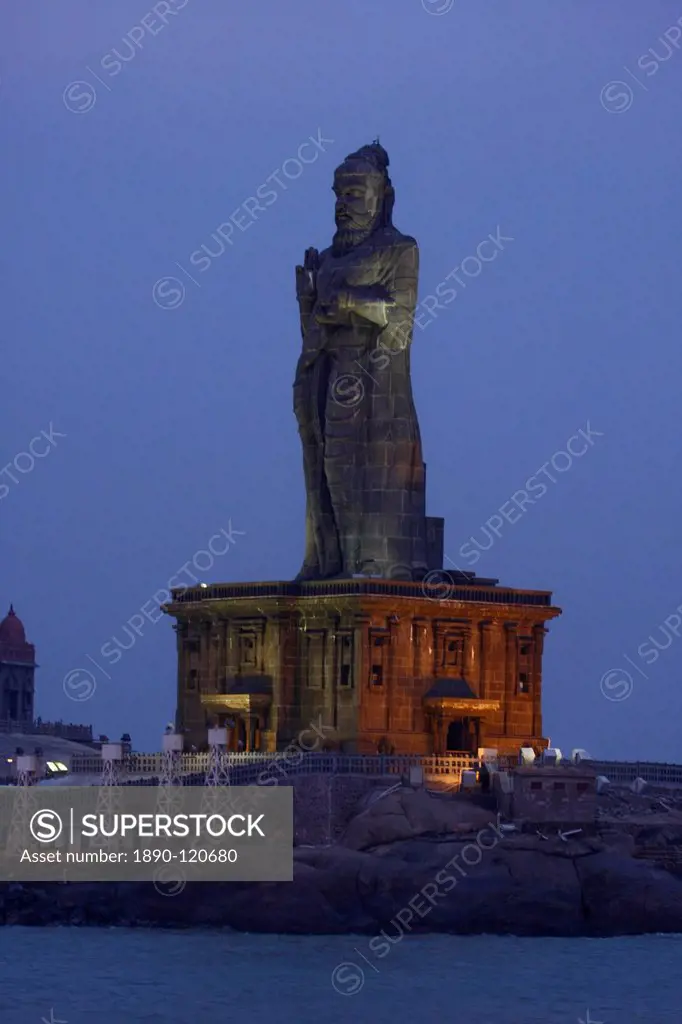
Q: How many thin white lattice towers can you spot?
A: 4